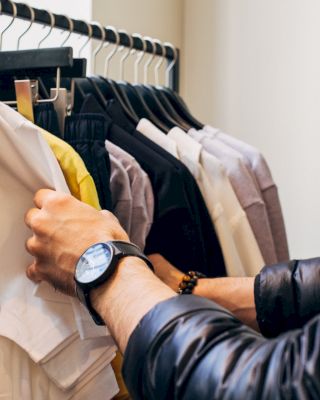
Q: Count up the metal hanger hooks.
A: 12